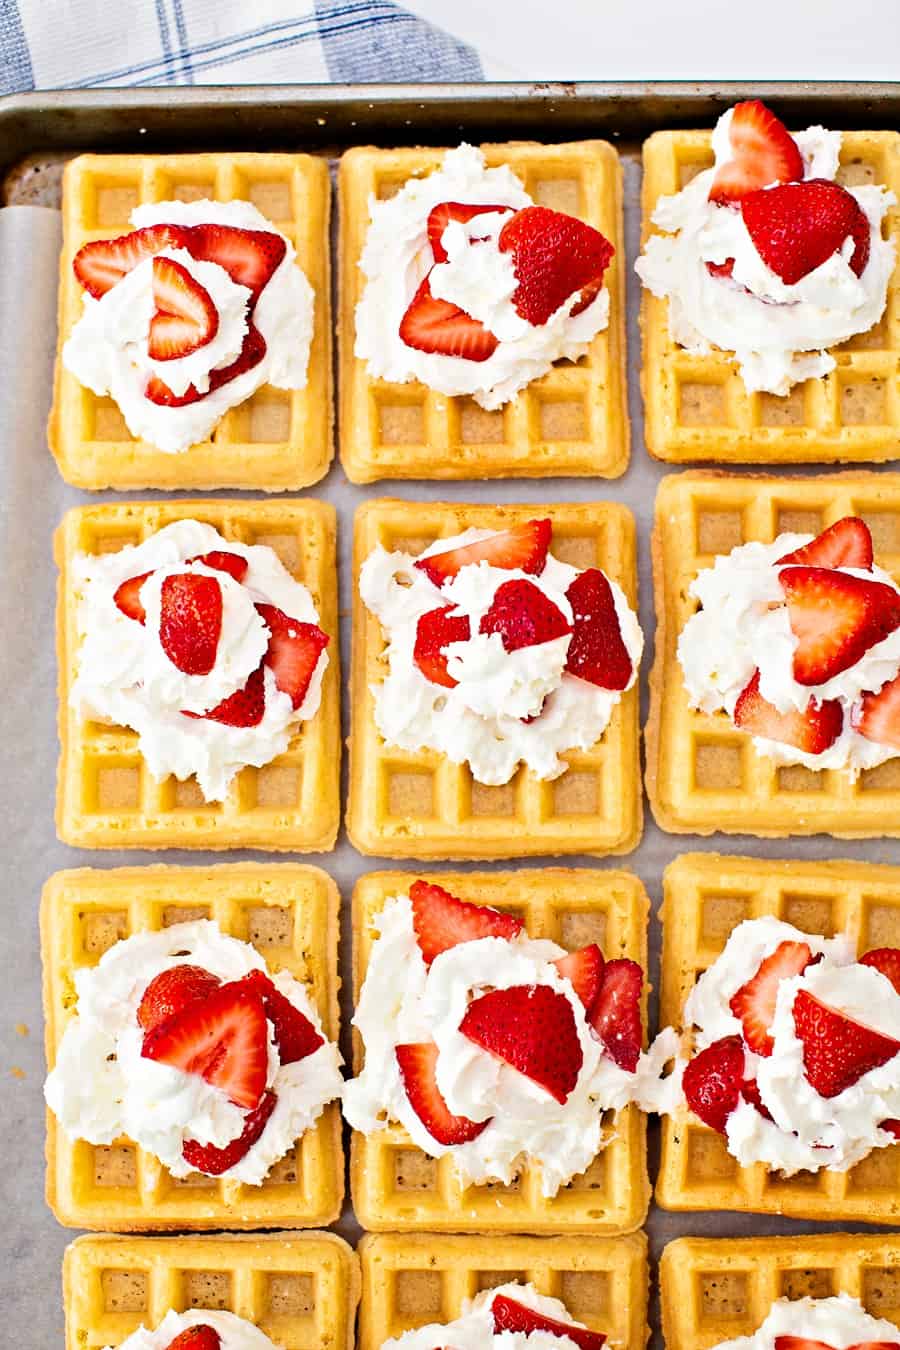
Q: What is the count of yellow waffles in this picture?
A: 12